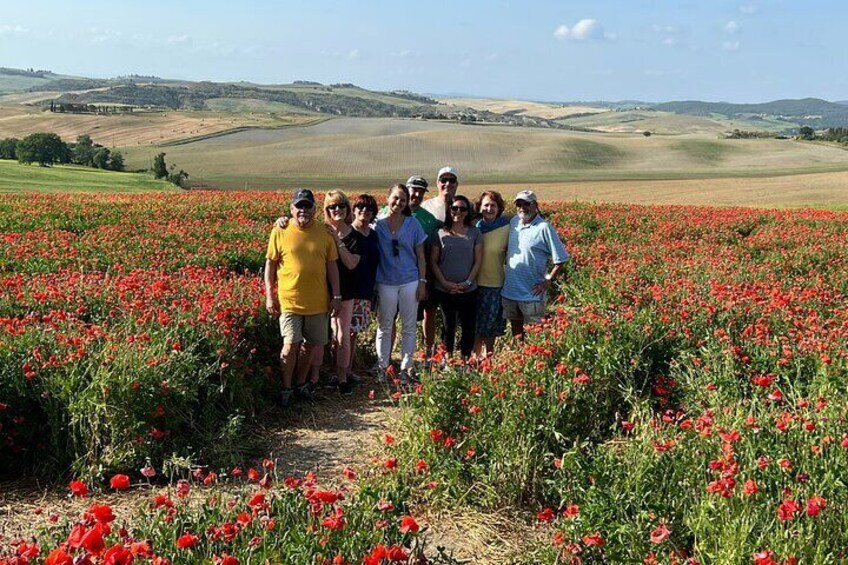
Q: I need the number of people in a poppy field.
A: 9